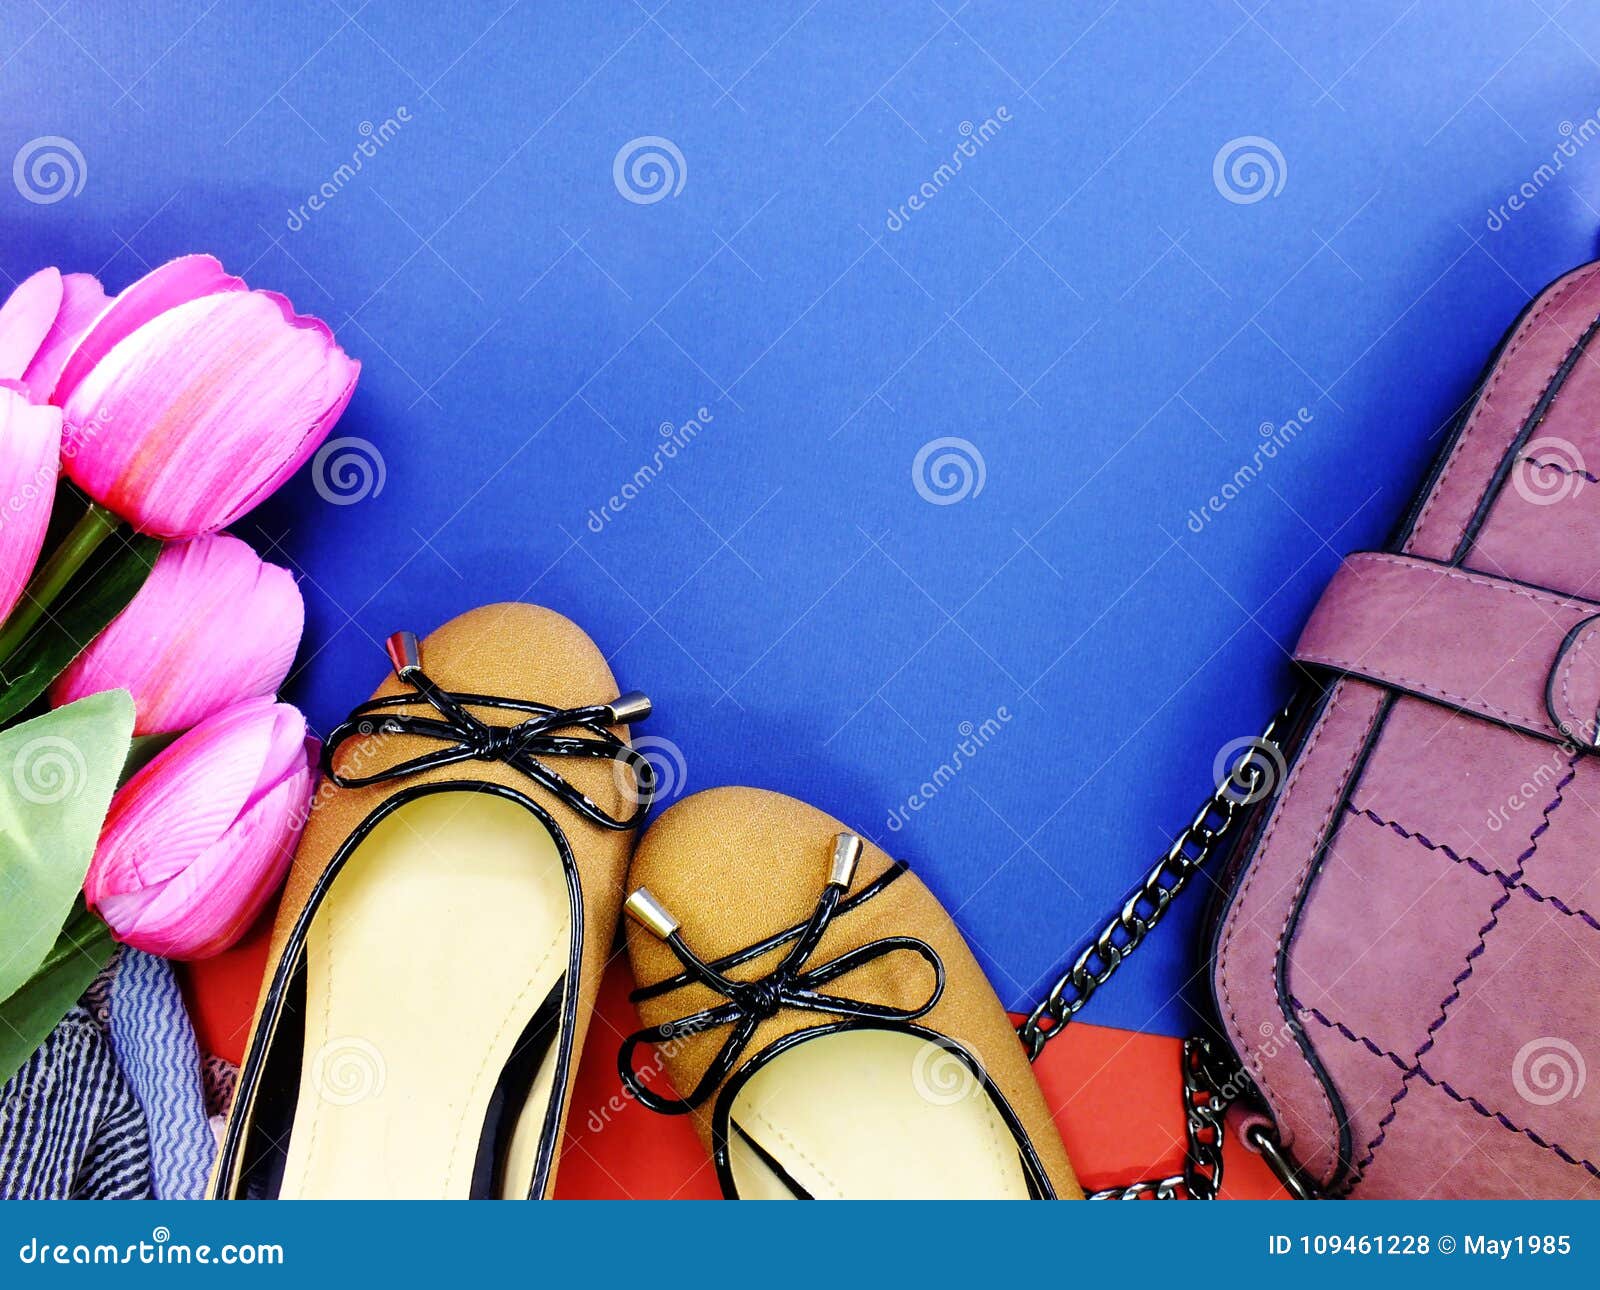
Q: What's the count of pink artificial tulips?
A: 5